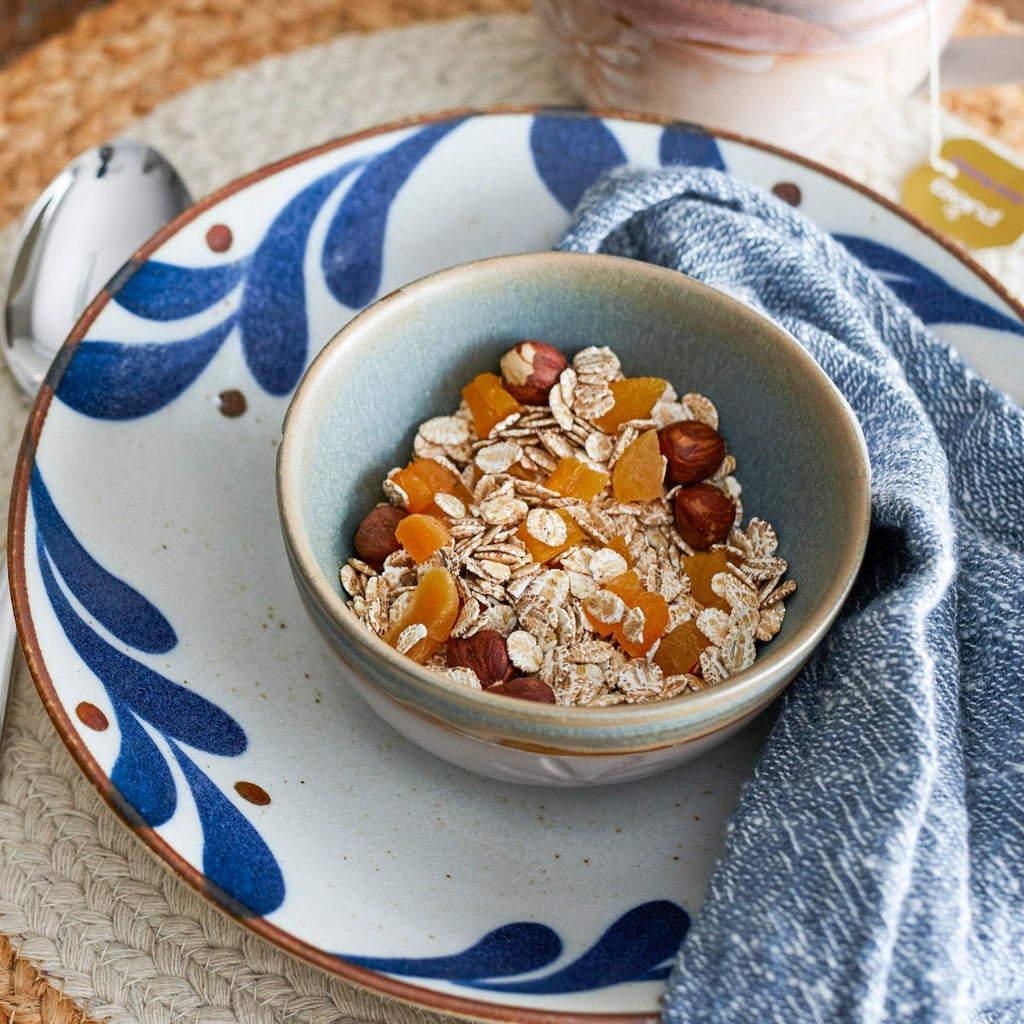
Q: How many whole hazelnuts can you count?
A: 6